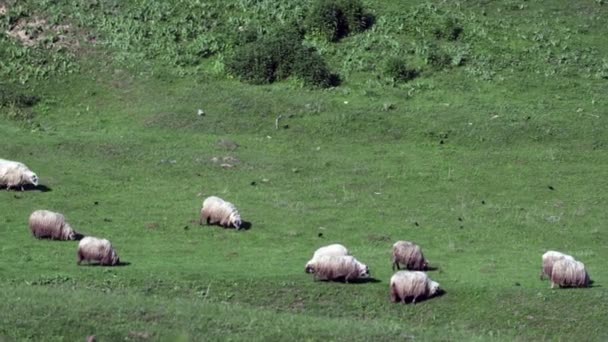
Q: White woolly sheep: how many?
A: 10